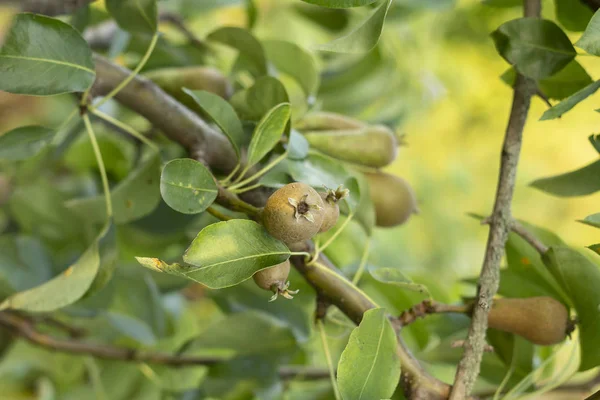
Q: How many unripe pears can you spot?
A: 8